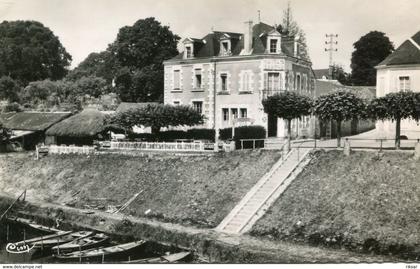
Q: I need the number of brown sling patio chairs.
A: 0